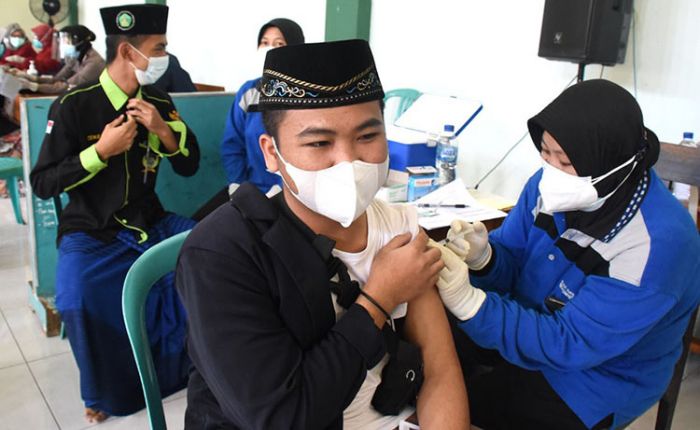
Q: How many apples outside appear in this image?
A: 0